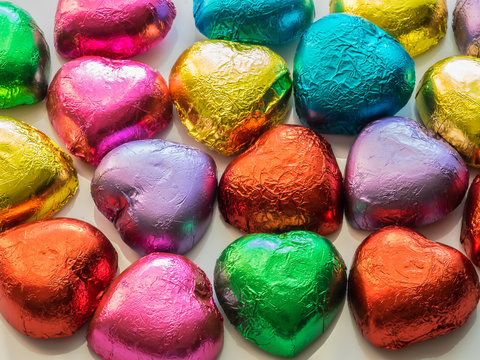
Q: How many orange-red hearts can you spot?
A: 4